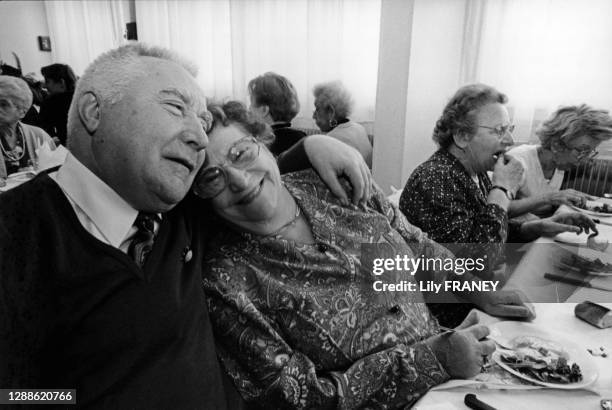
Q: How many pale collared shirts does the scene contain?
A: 1